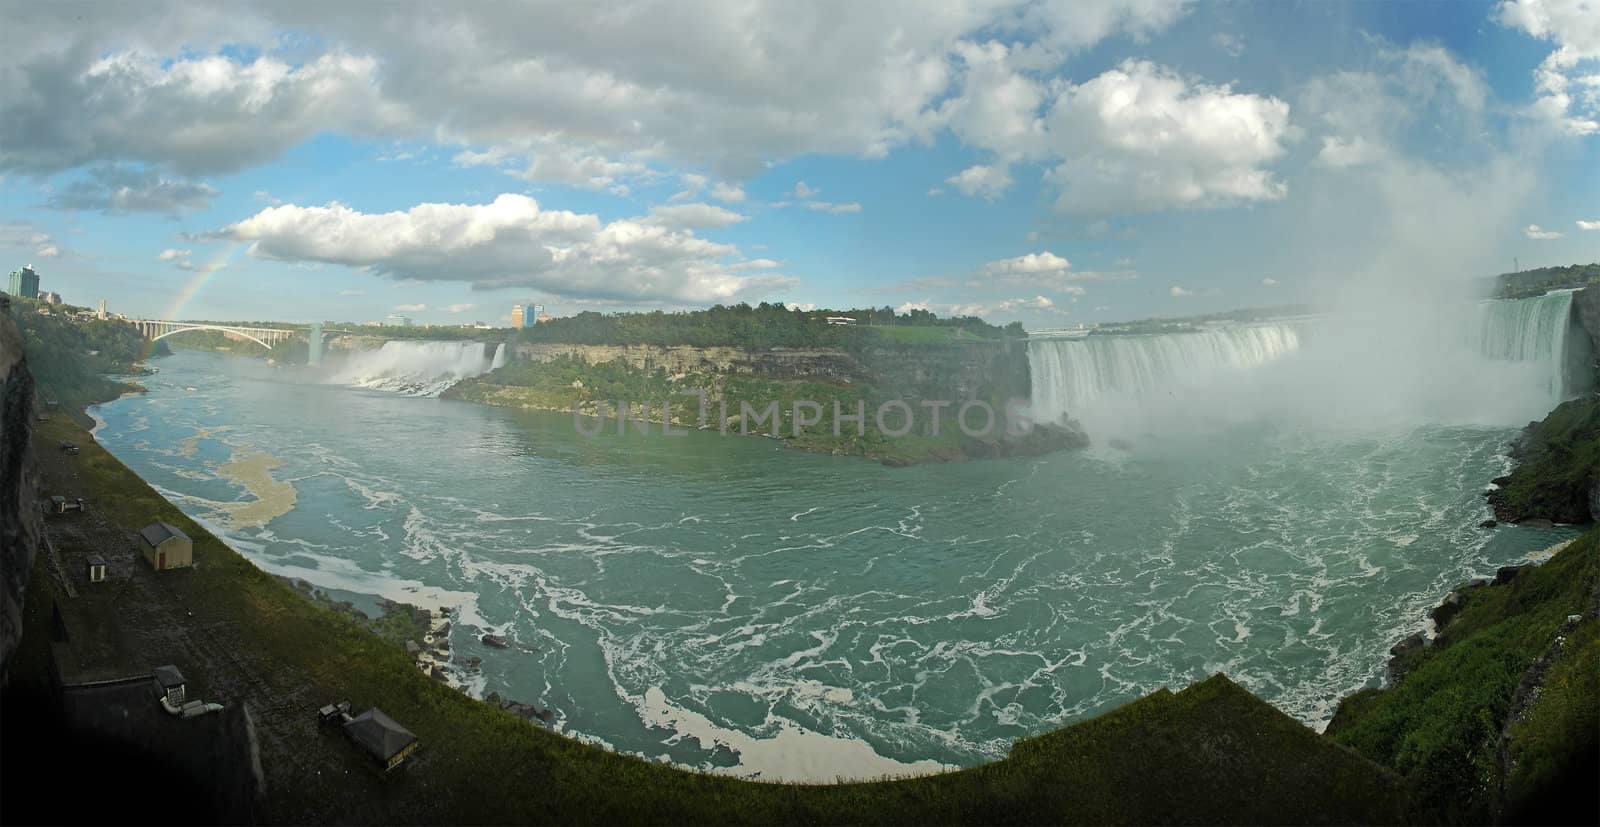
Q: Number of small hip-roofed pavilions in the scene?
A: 1